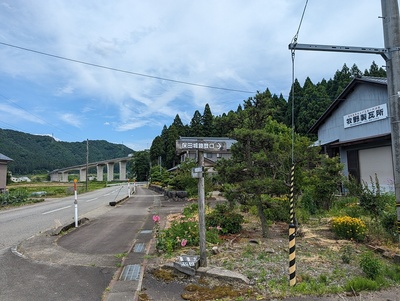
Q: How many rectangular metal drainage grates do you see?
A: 3